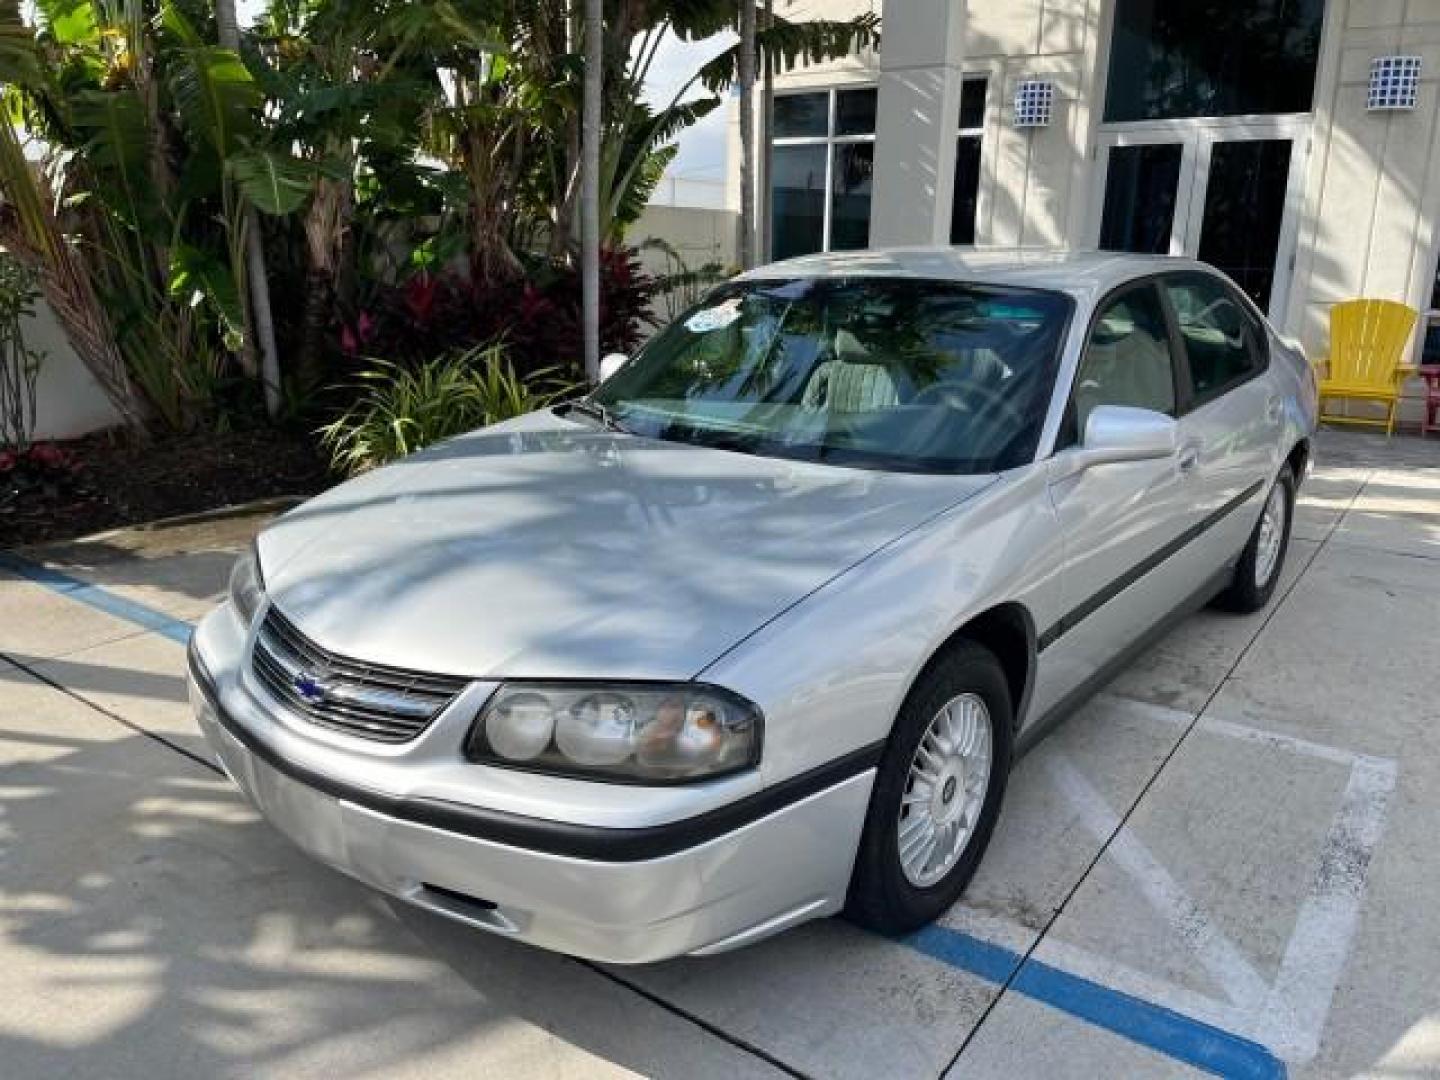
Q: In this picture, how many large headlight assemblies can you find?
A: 2